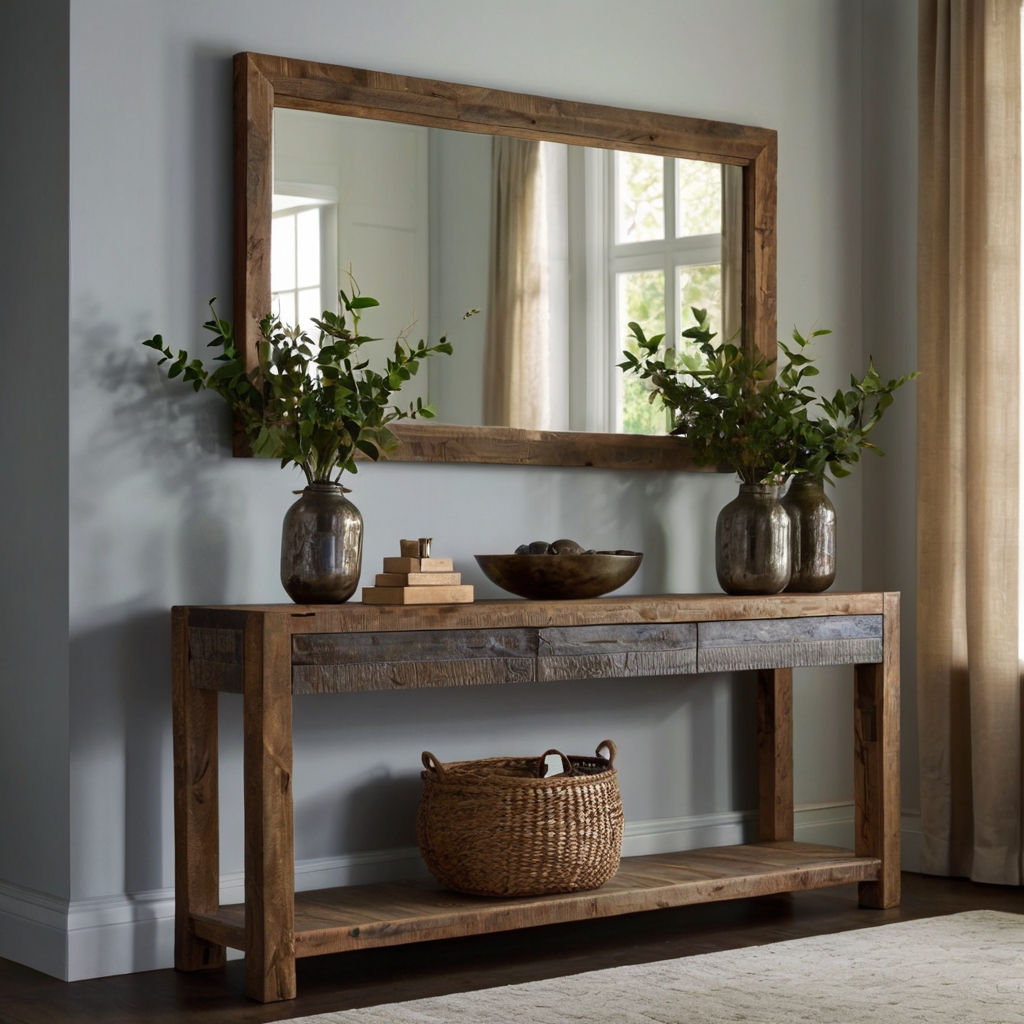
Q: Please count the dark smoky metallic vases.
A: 3